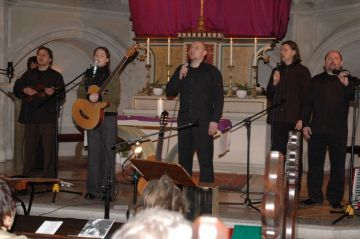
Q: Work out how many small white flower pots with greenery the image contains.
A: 2